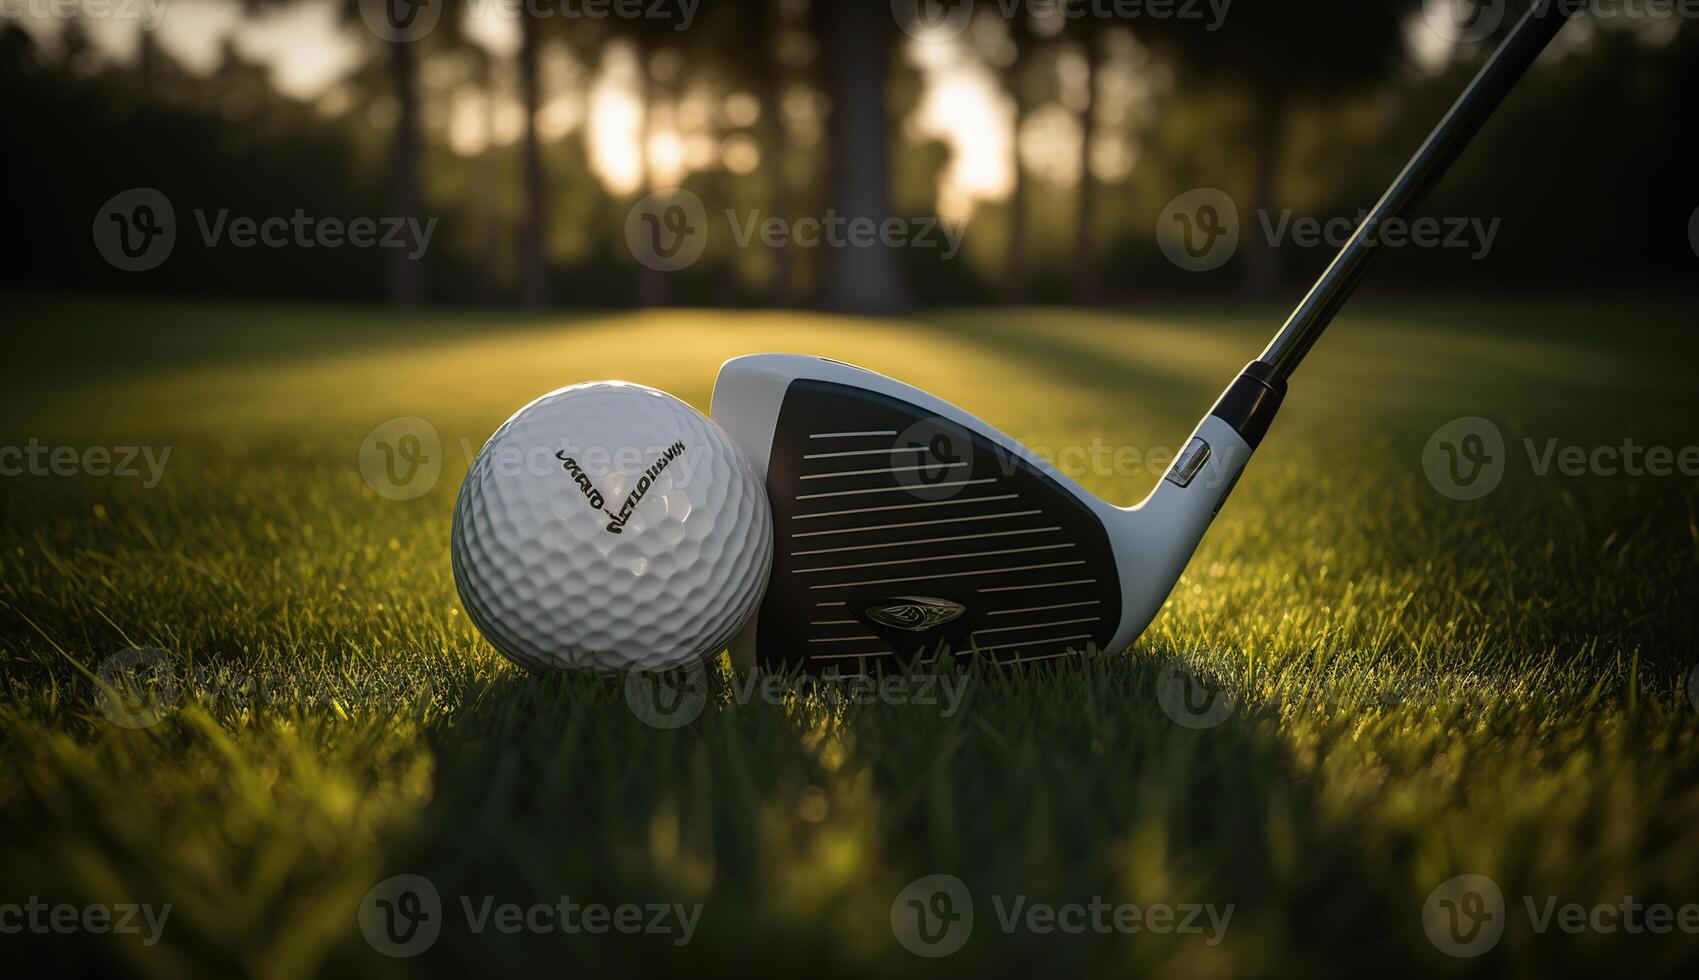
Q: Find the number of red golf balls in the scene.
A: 0